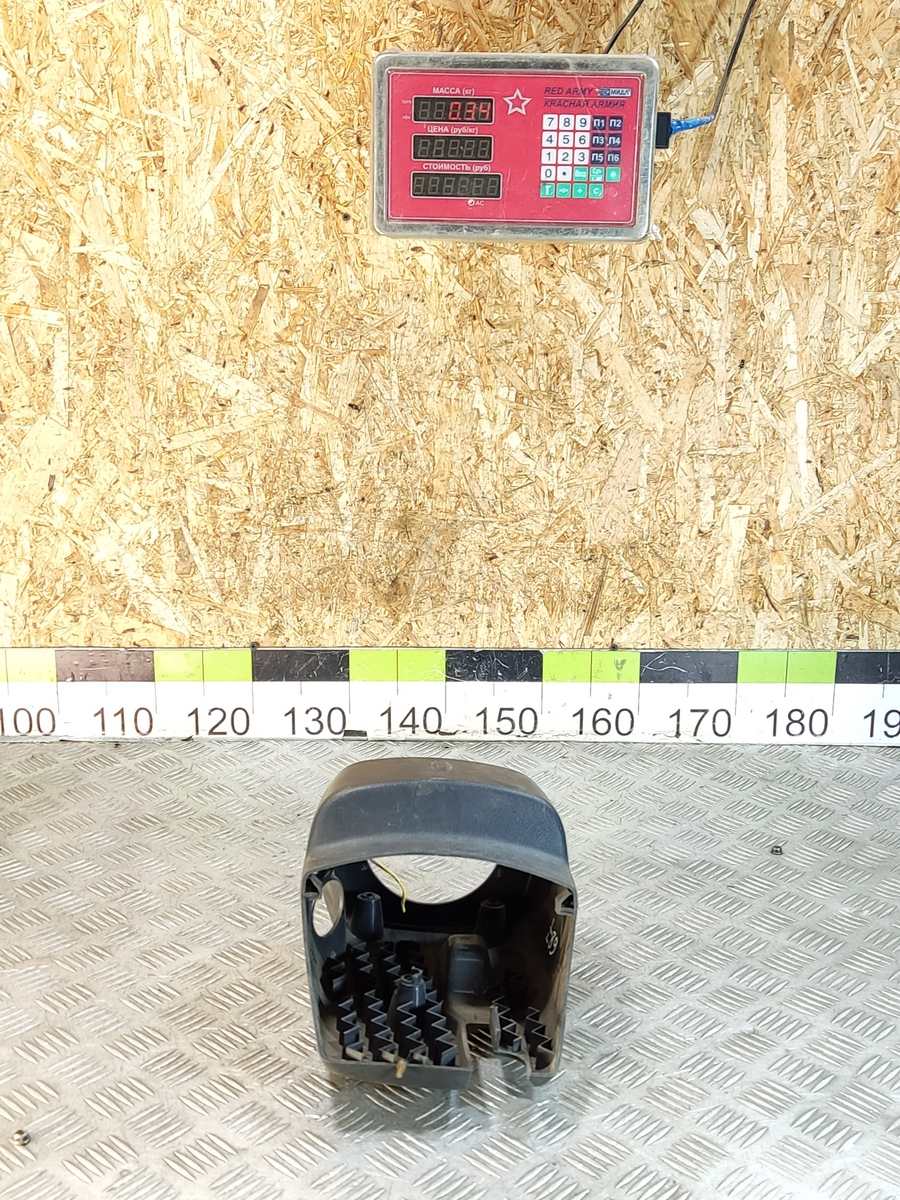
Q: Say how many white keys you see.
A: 11